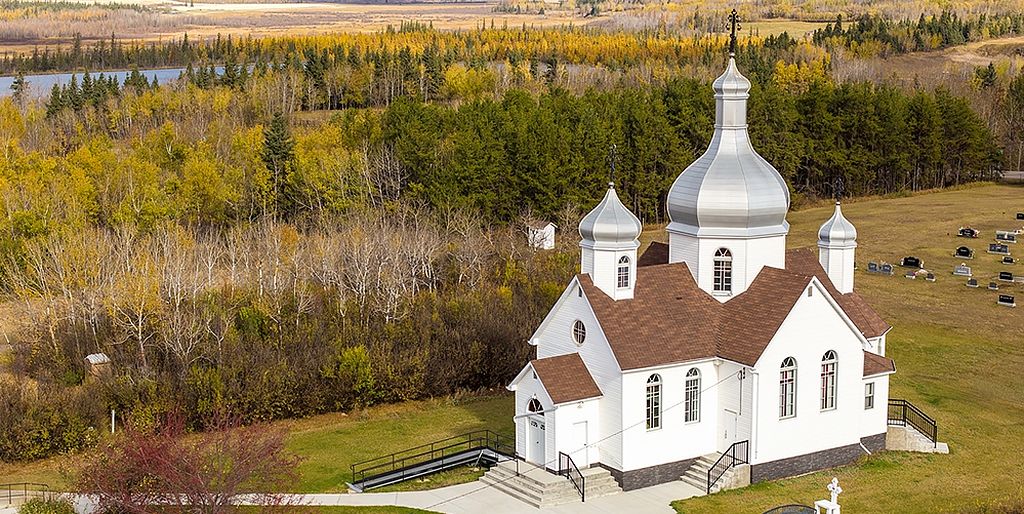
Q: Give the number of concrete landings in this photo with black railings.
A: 3